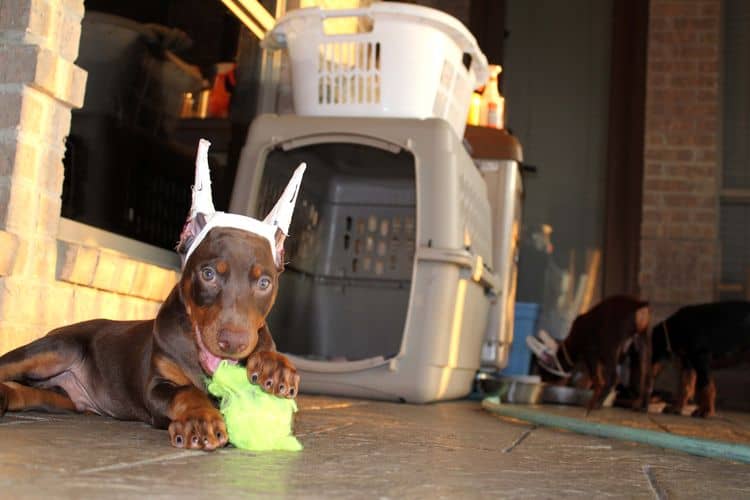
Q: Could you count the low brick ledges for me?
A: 1